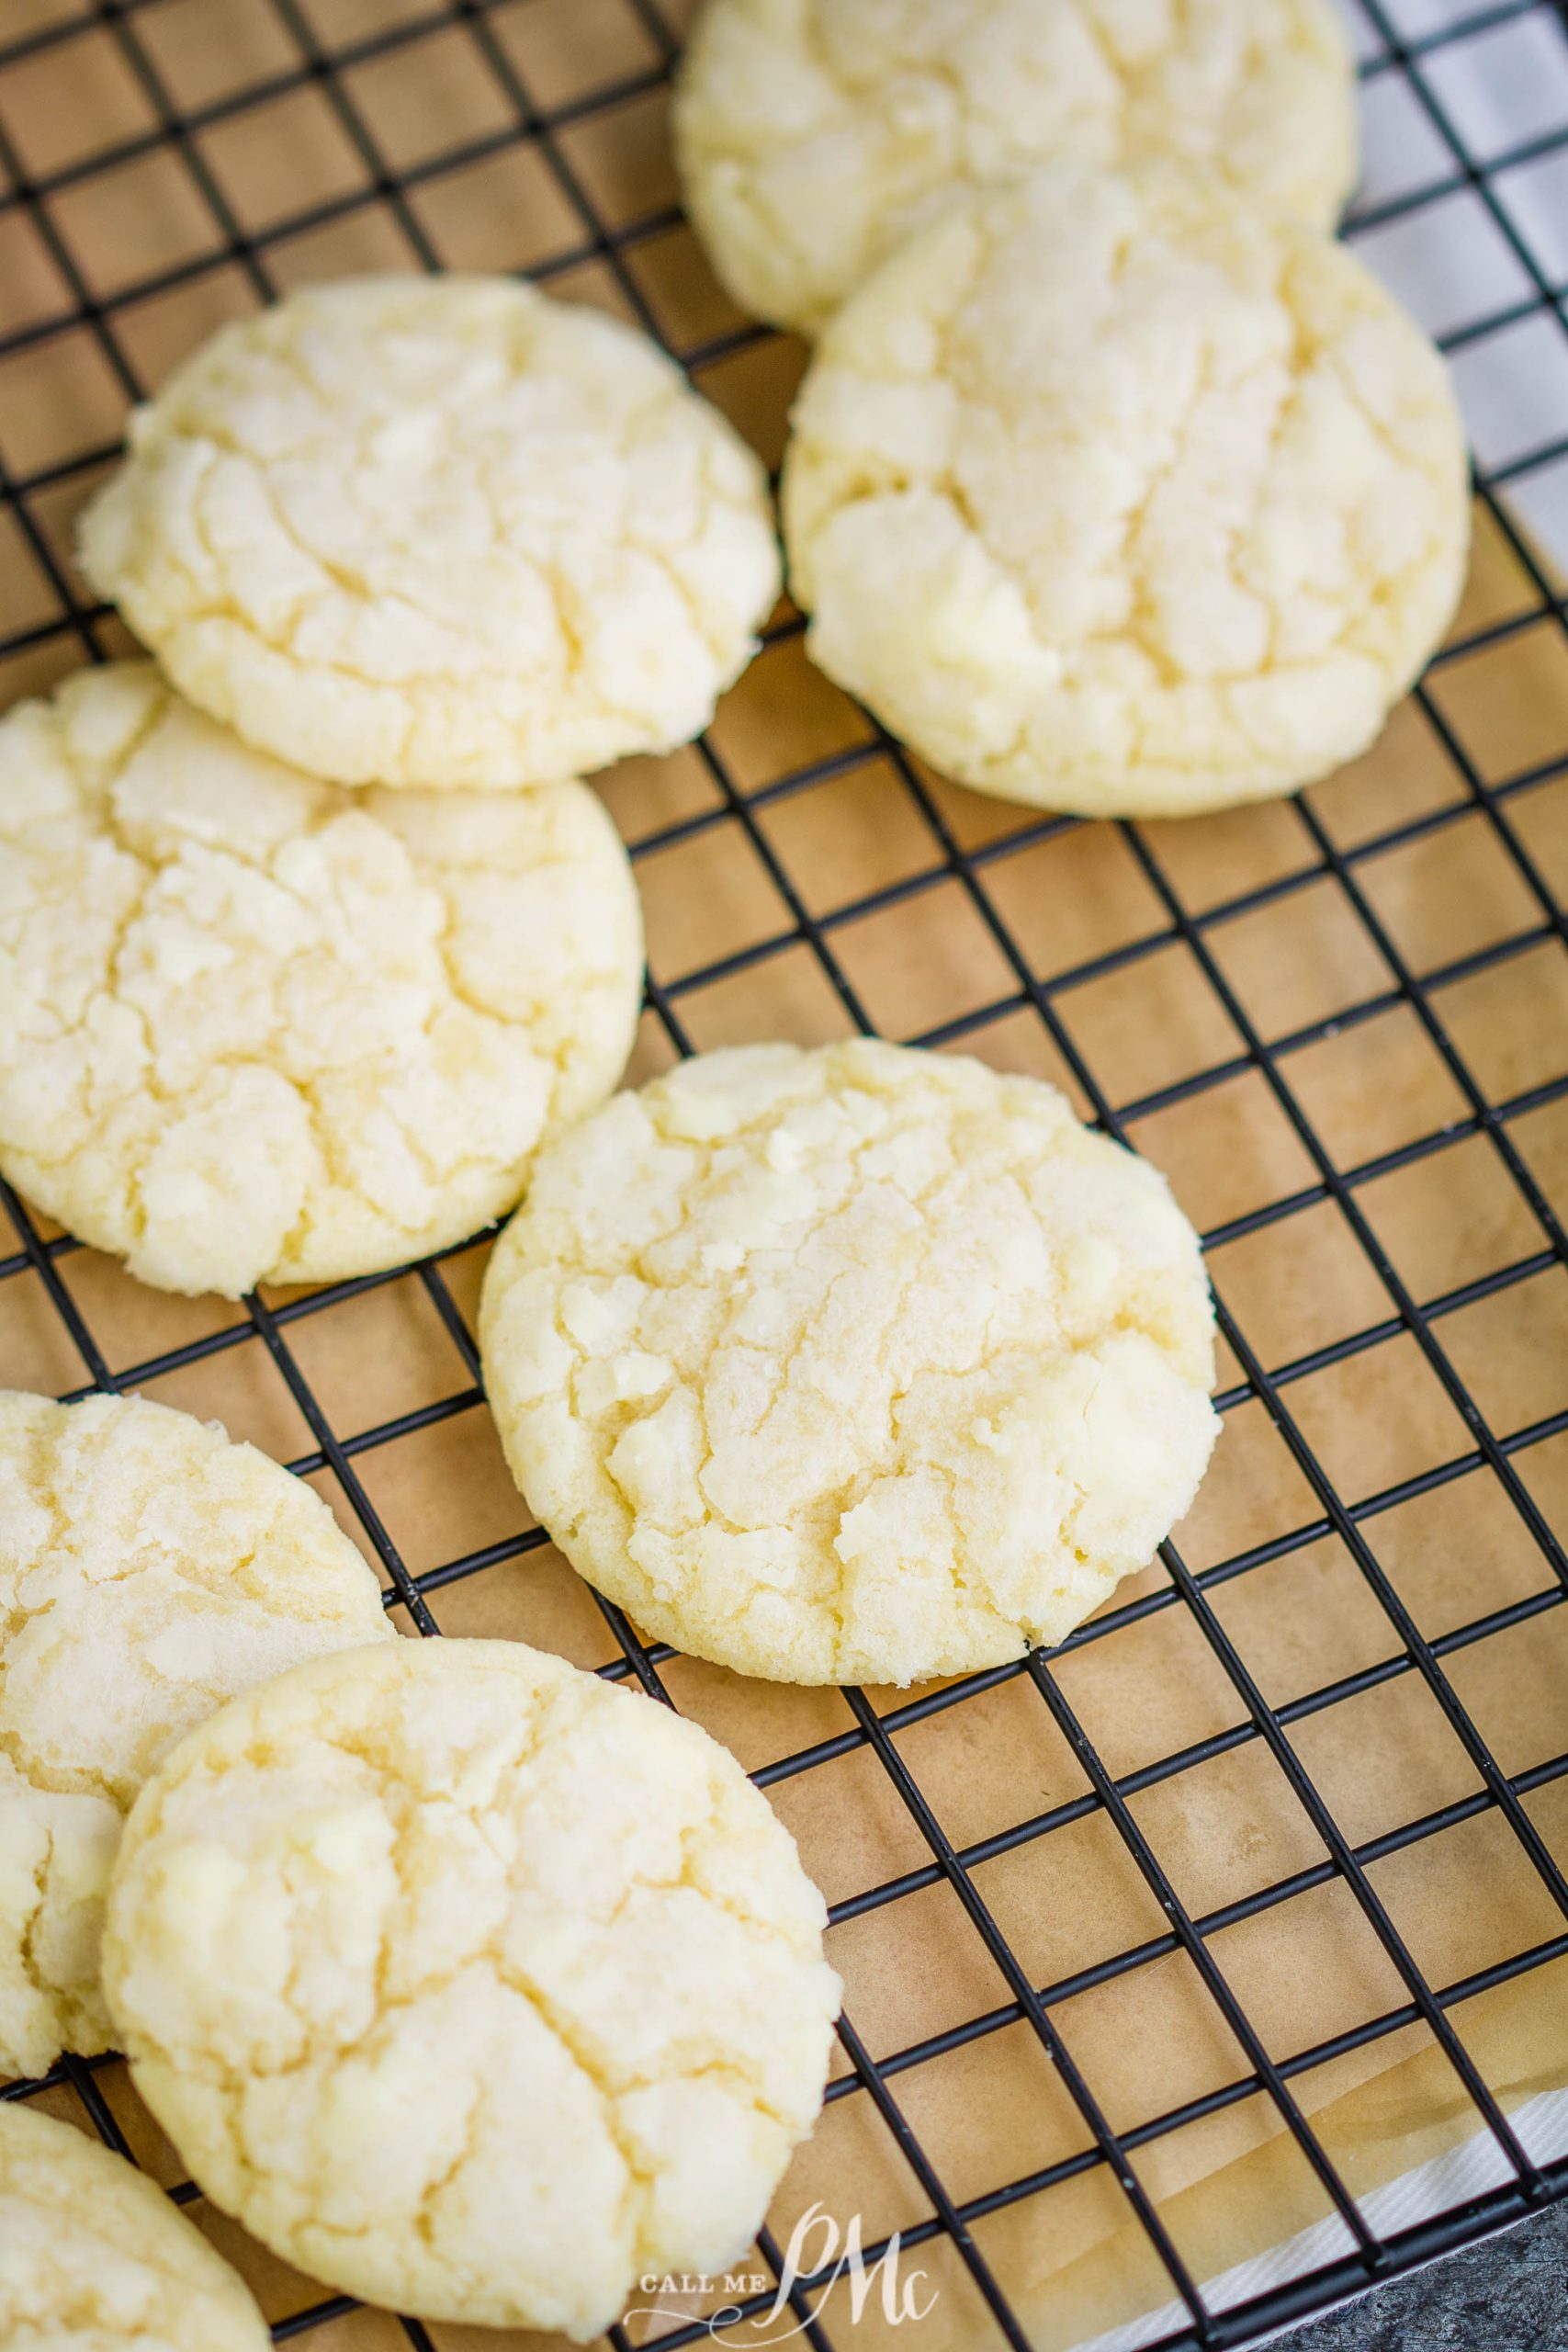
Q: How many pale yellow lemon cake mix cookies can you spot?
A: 8